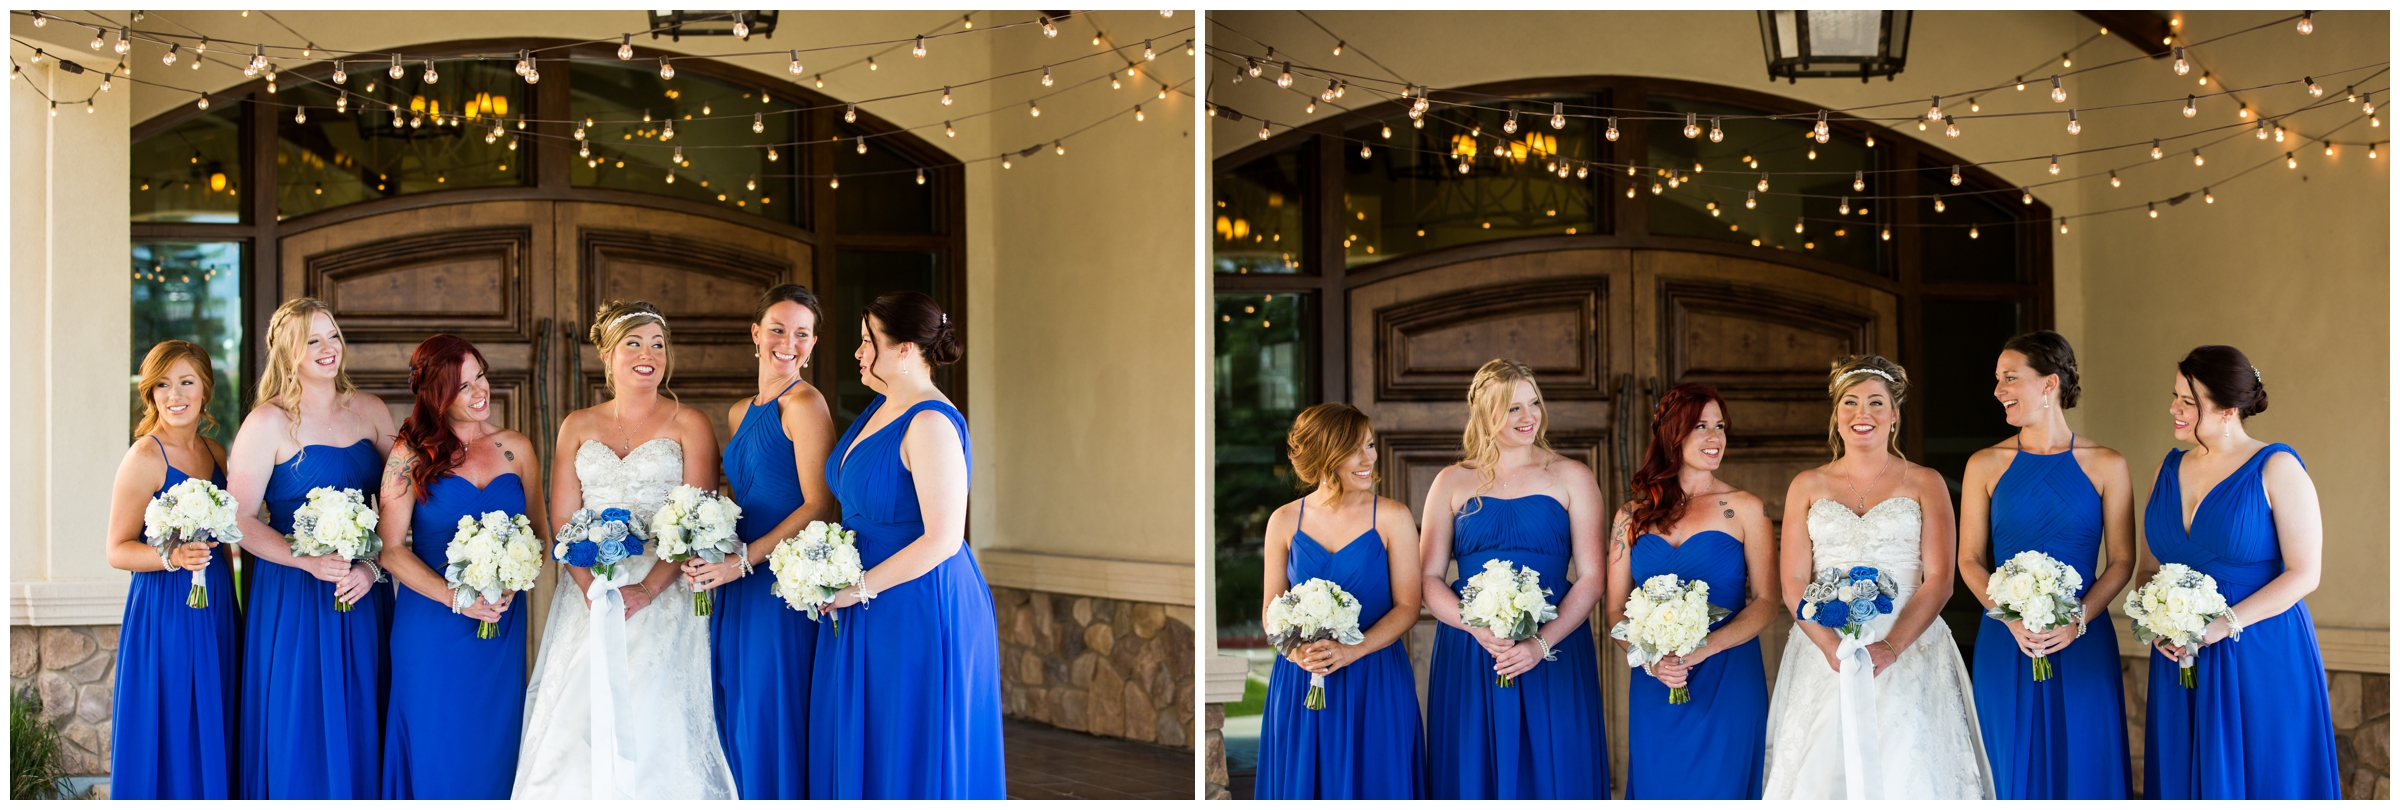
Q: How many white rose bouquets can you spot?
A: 10